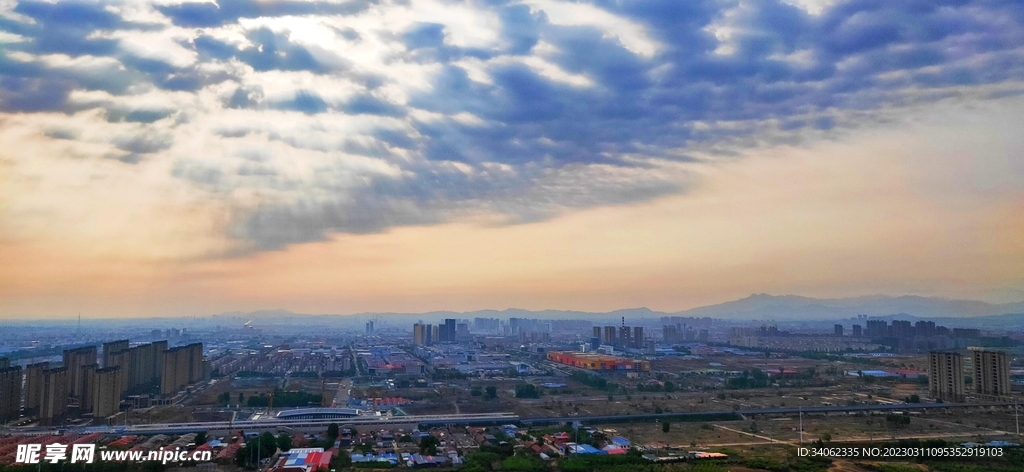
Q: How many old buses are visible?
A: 0